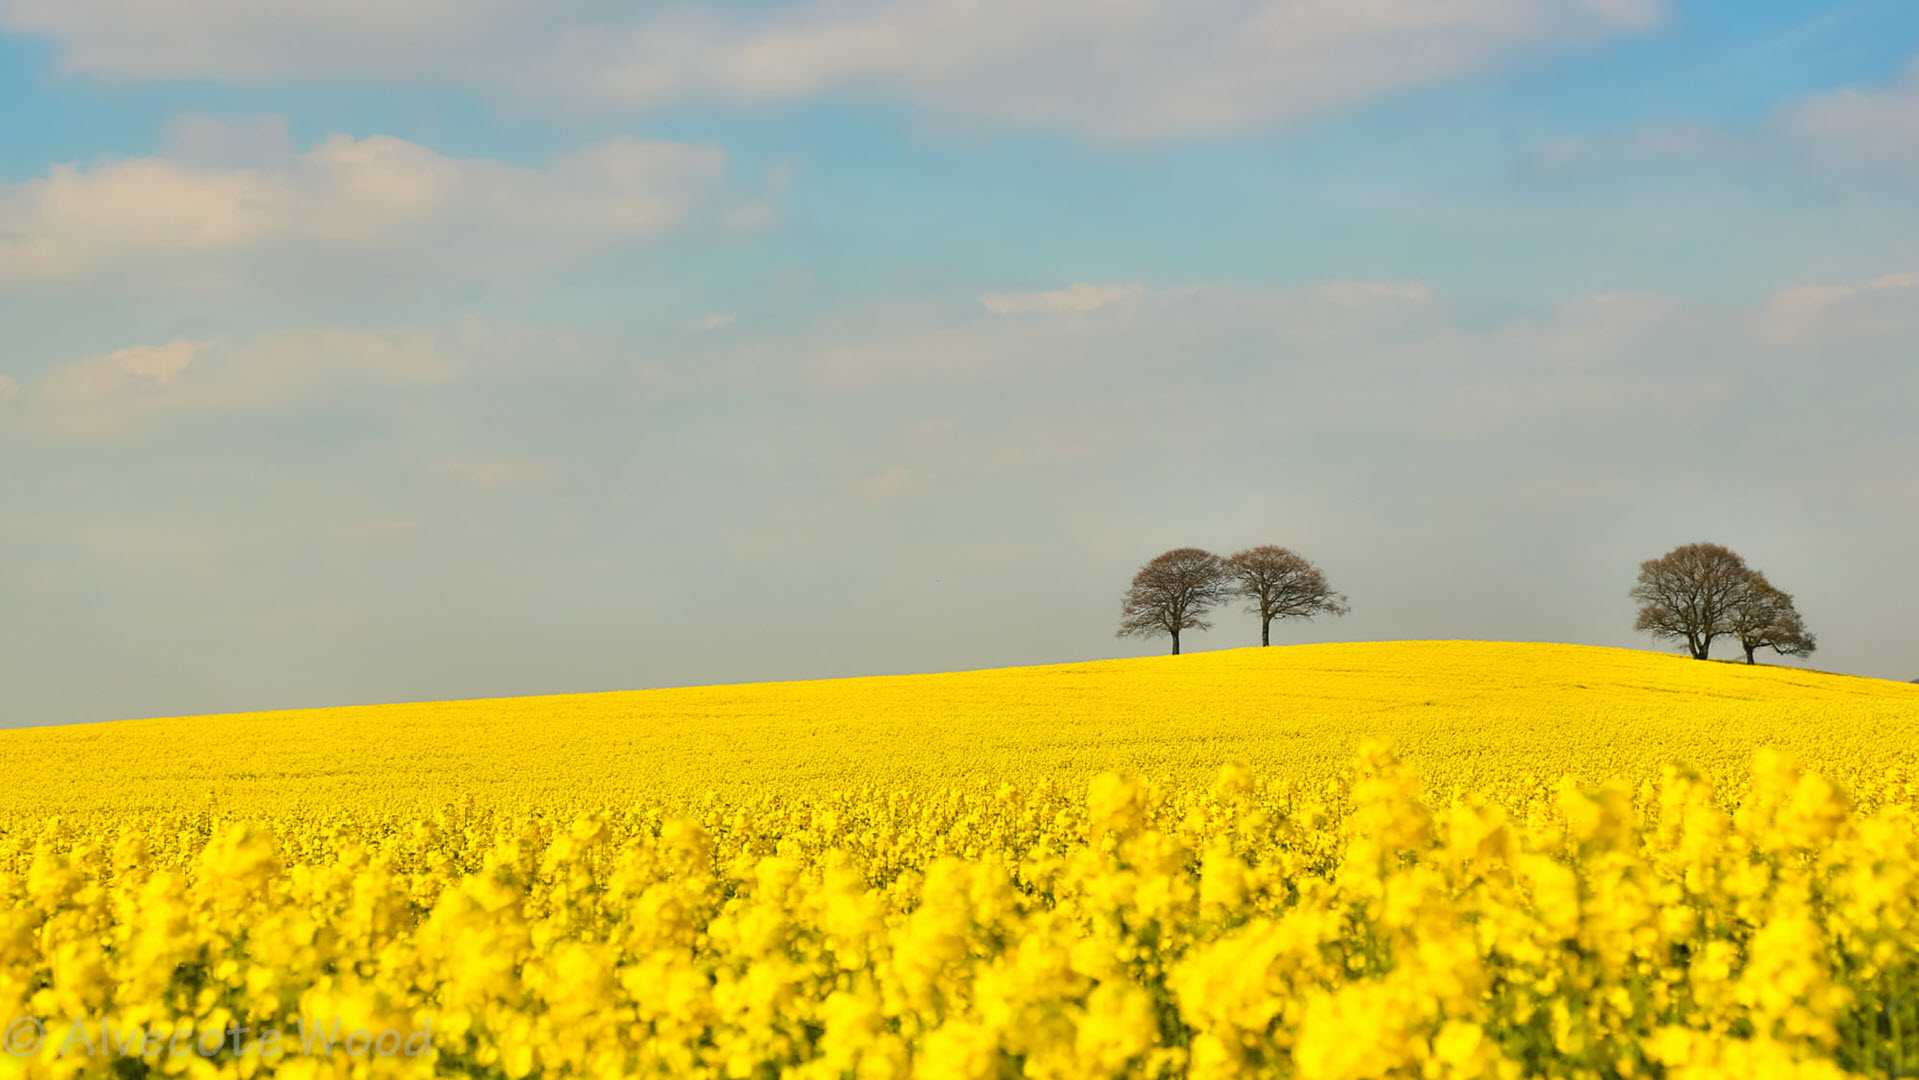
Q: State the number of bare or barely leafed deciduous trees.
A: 4